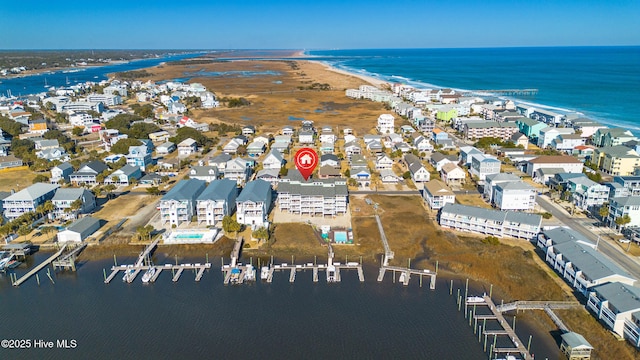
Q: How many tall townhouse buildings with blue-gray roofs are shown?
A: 3